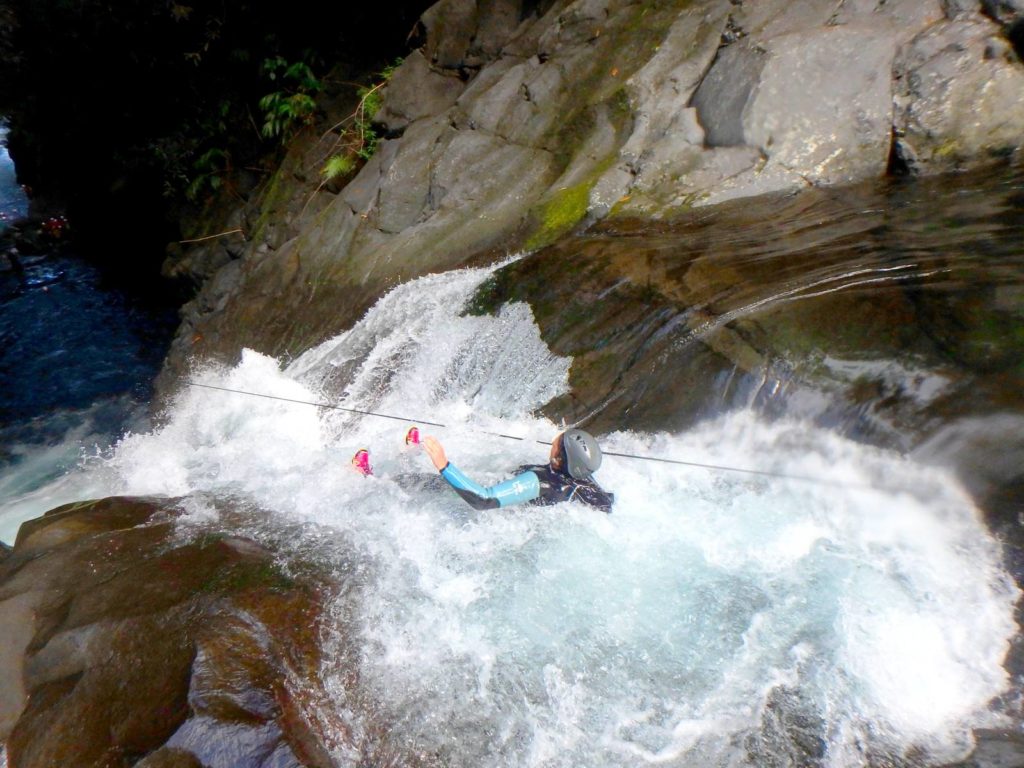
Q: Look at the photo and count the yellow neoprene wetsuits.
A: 0